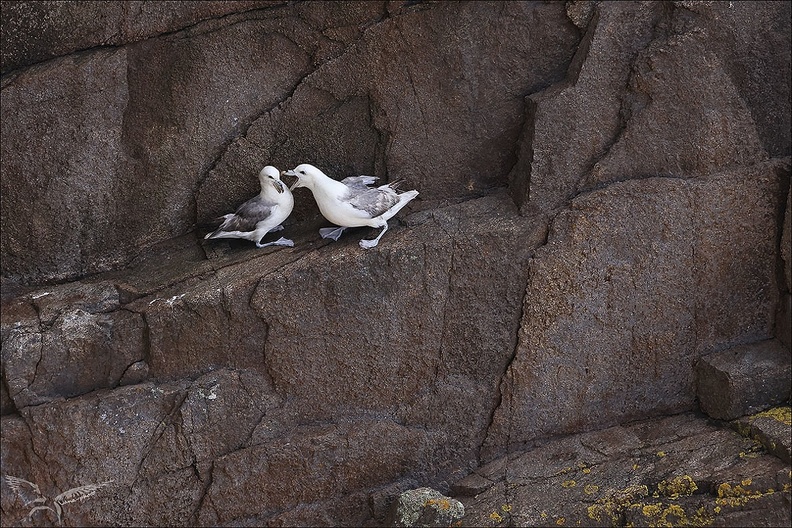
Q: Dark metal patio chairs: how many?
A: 0